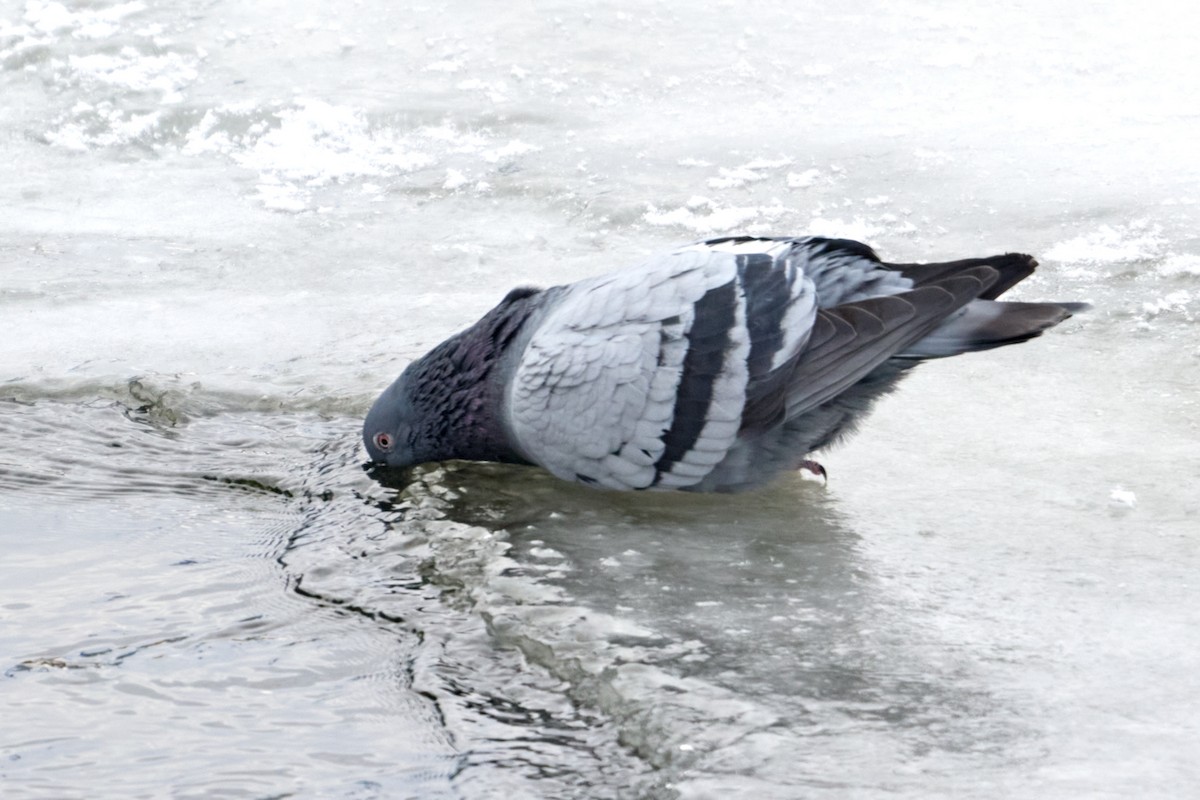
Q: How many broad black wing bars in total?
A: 2